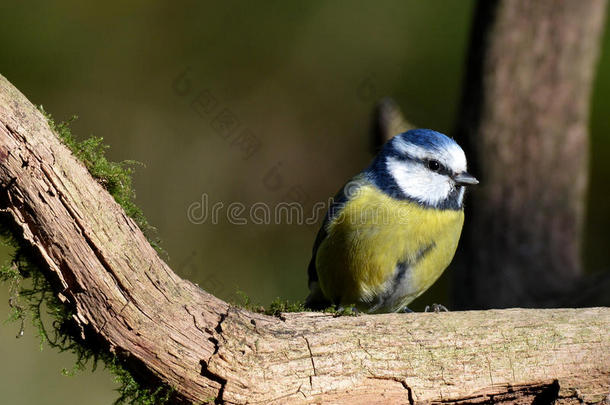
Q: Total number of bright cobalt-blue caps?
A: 1